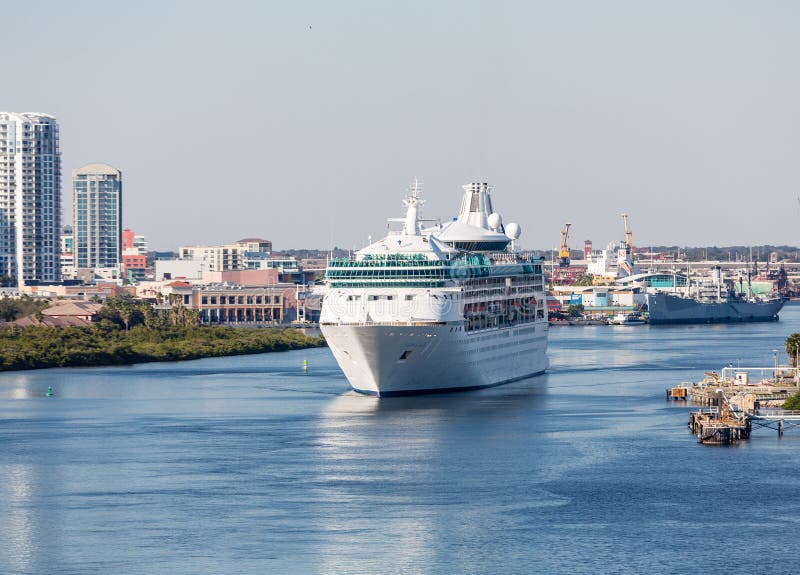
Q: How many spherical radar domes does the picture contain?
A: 2